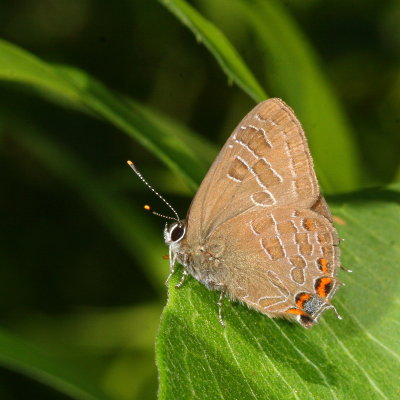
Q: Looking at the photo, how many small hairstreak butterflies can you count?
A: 1